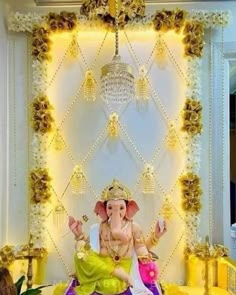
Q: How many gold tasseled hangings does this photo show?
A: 11